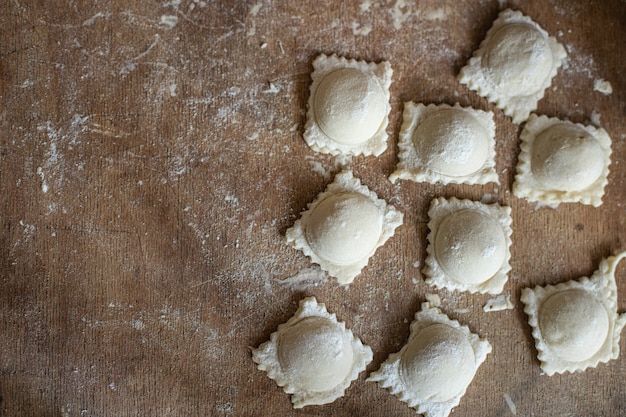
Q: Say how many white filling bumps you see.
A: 9